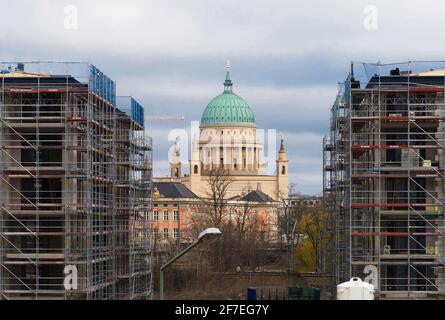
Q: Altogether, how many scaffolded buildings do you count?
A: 2